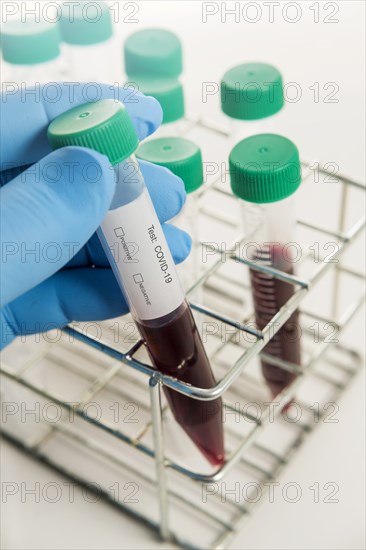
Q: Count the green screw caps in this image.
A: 8